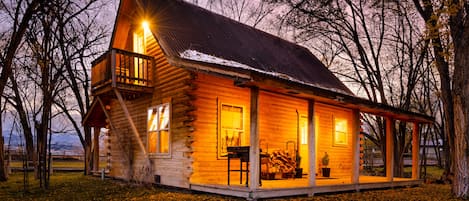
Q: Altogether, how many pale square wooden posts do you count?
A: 5